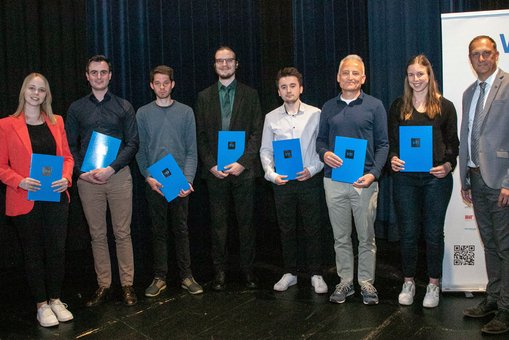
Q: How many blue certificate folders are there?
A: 7